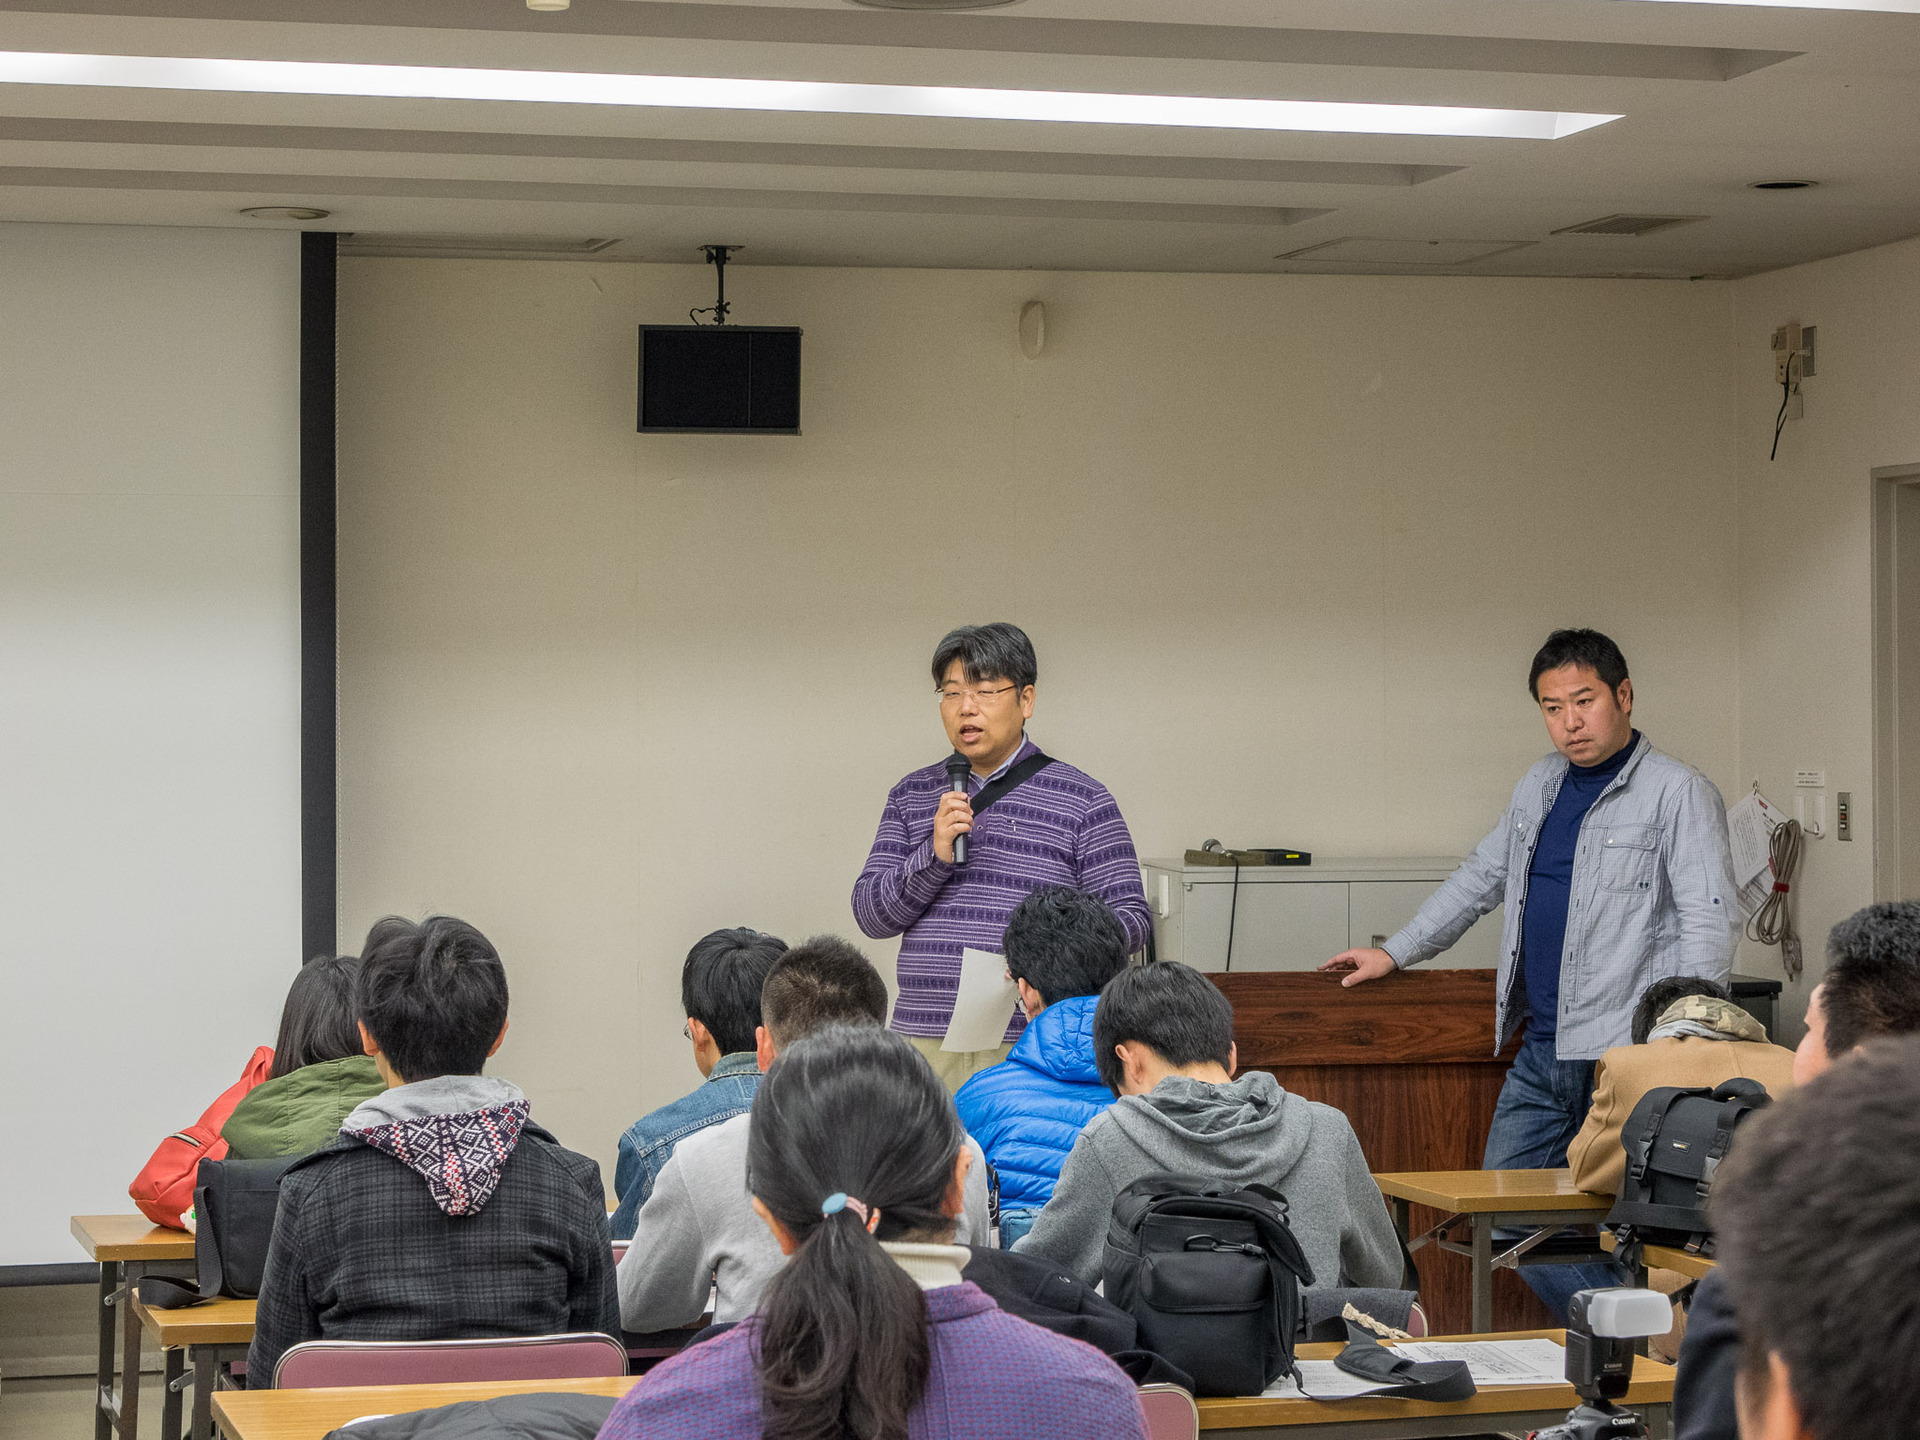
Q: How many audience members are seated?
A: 10